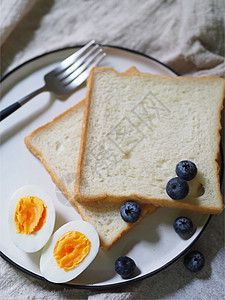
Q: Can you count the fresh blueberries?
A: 6